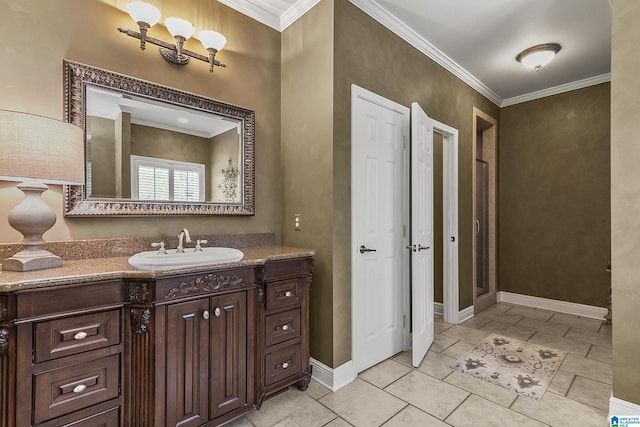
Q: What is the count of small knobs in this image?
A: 7